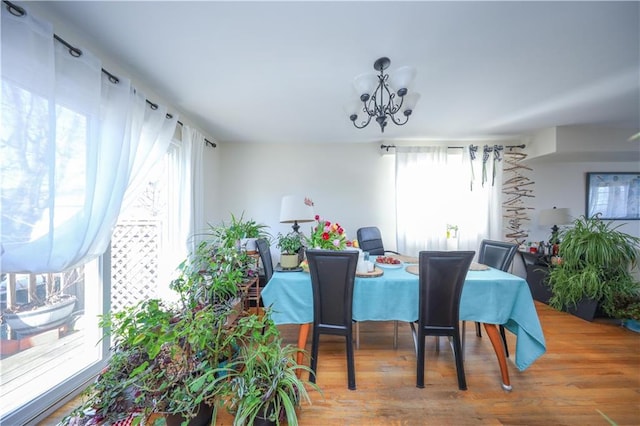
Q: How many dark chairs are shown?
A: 5